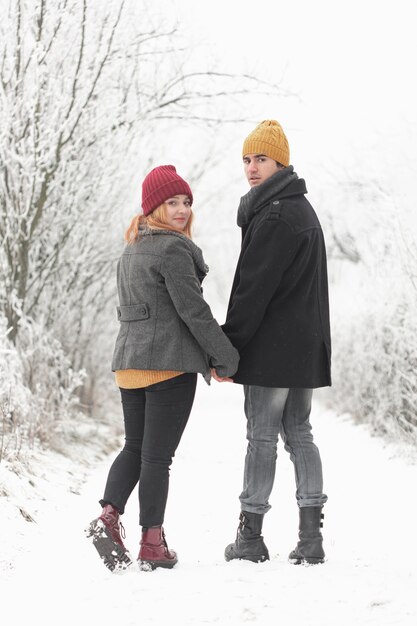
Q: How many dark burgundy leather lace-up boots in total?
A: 2